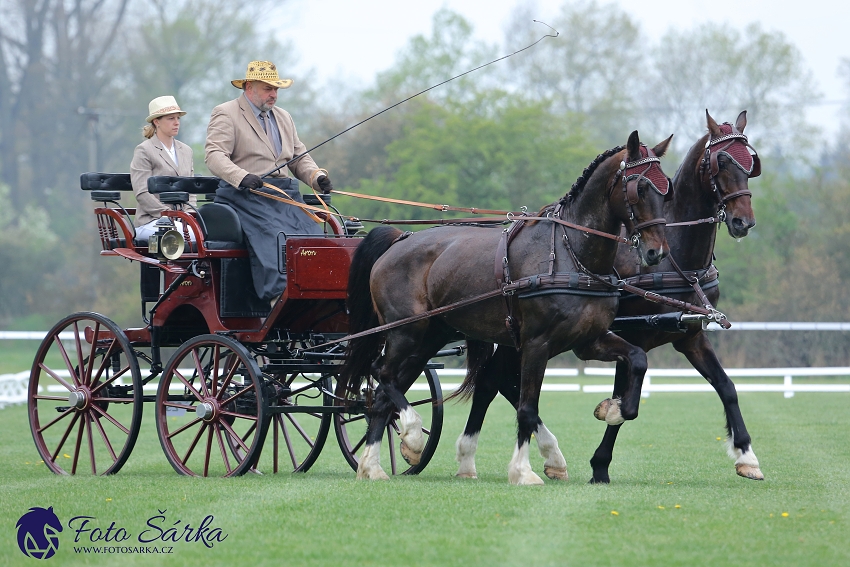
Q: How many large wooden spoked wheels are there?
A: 4